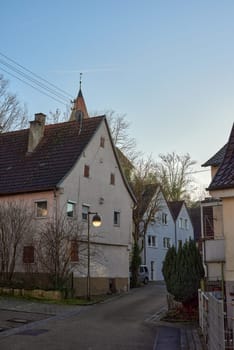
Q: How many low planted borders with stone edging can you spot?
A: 1